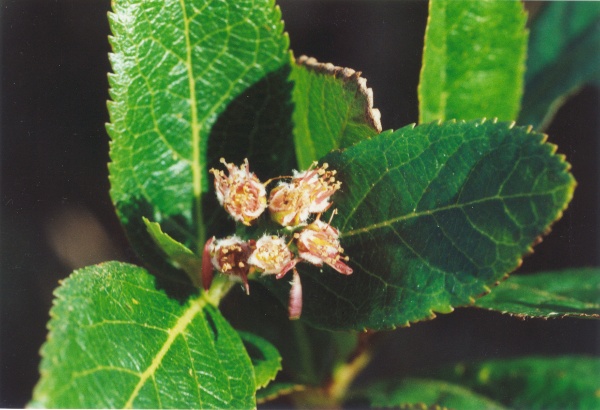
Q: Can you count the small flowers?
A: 6